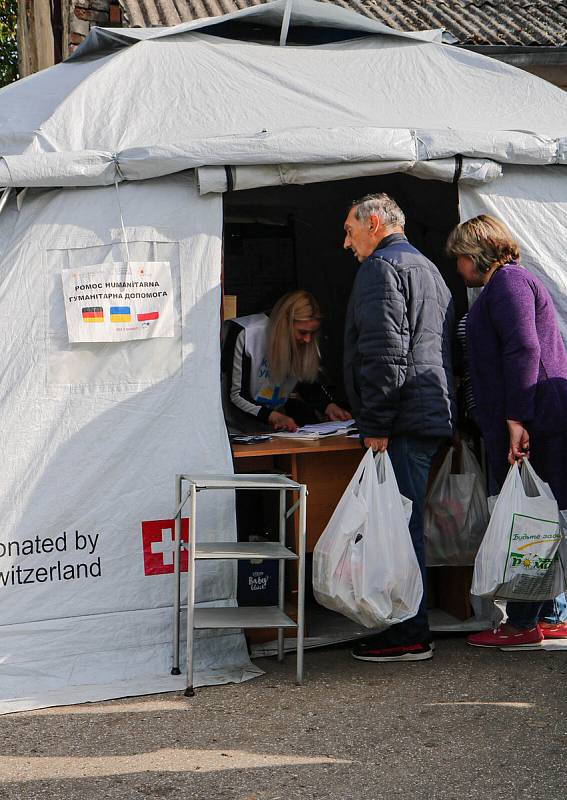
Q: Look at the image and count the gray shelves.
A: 3